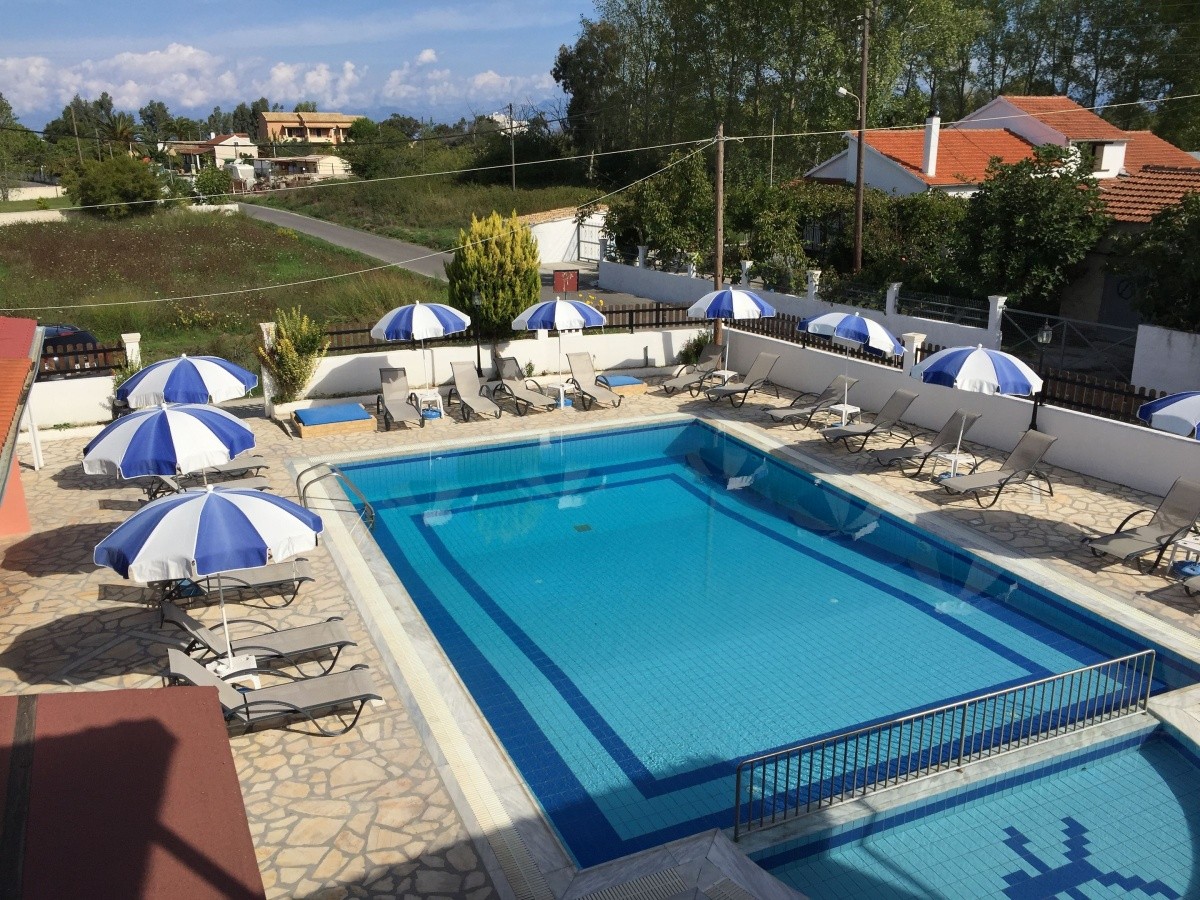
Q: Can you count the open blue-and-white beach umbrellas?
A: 9